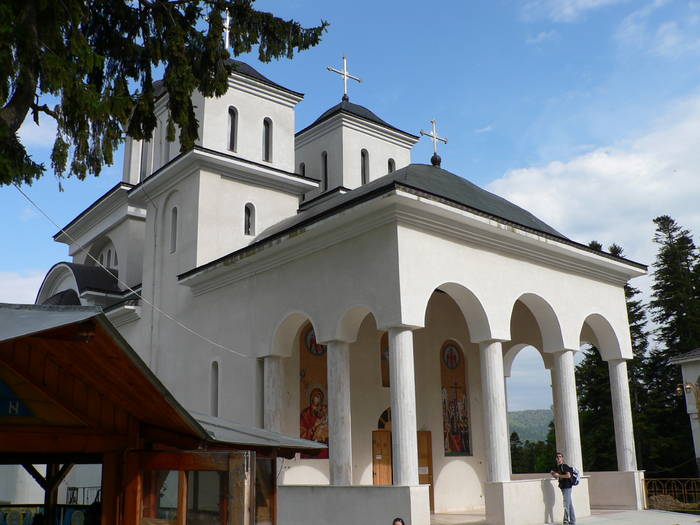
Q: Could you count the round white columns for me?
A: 6